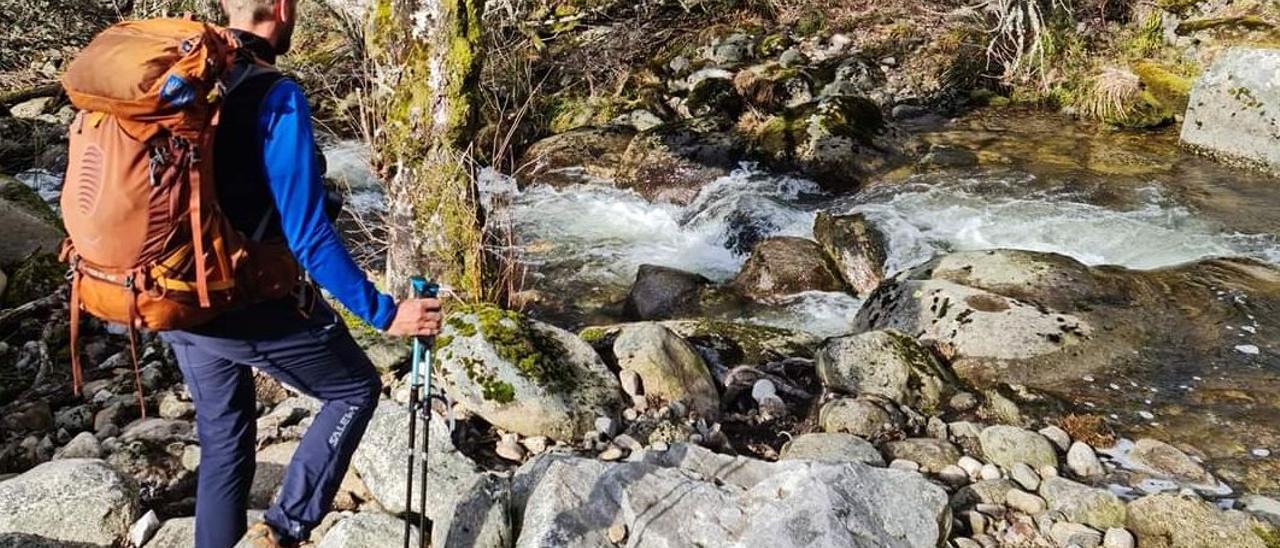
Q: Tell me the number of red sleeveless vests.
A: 0